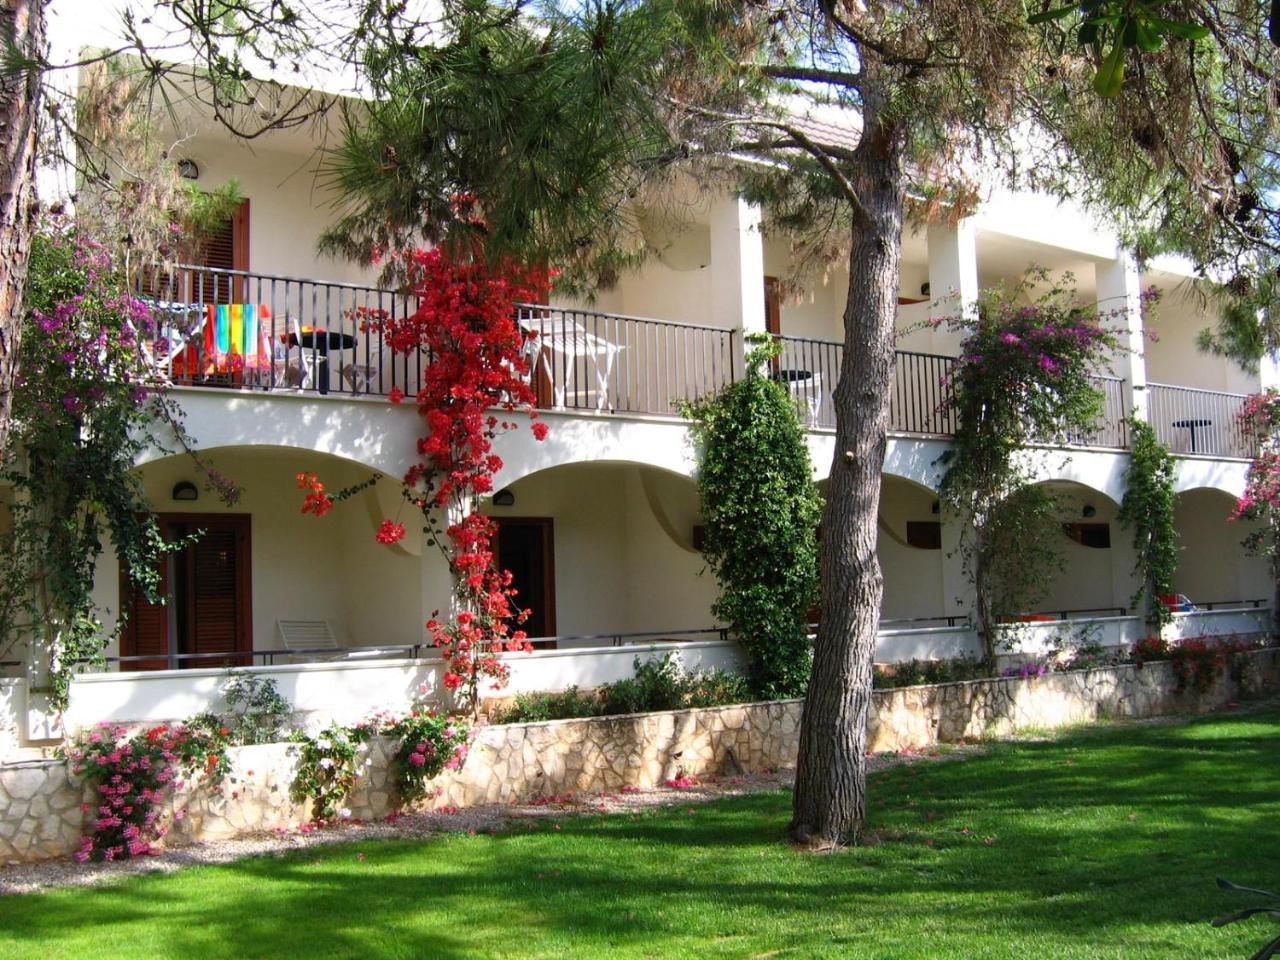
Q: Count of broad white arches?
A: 5